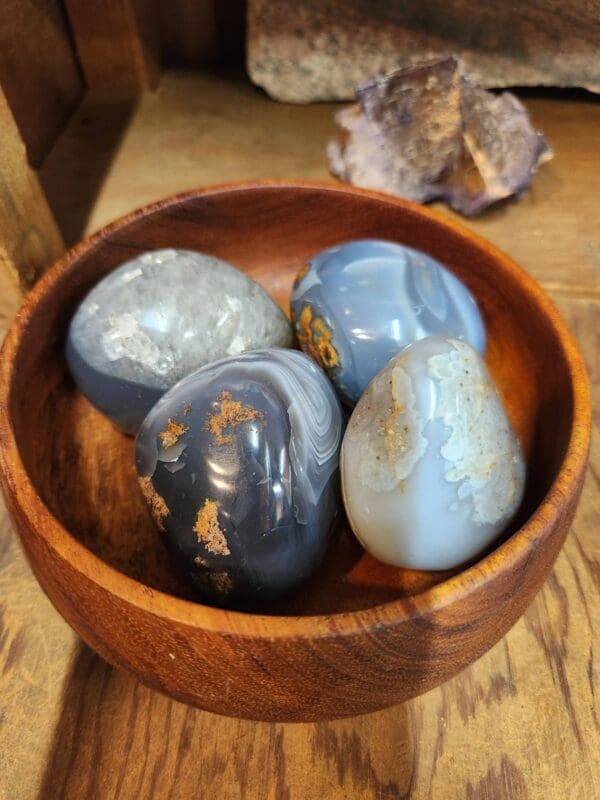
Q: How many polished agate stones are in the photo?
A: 4